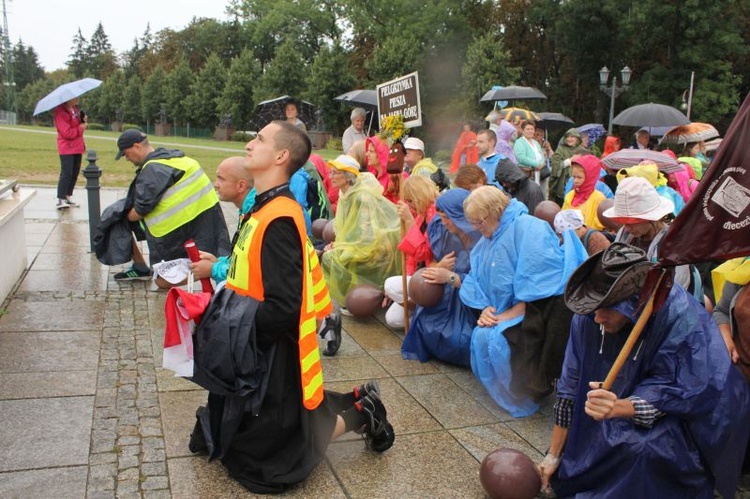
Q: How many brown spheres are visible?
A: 7